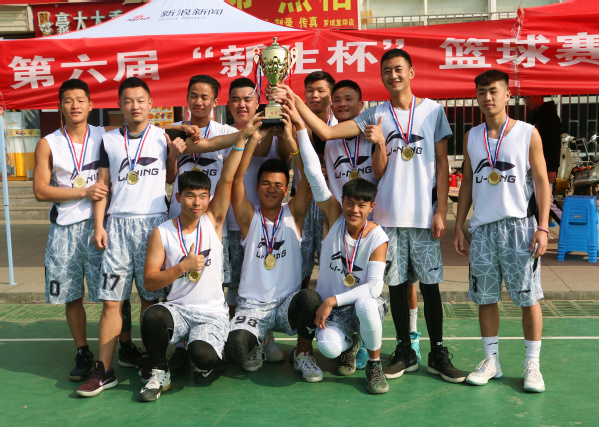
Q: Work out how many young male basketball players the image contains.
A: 11